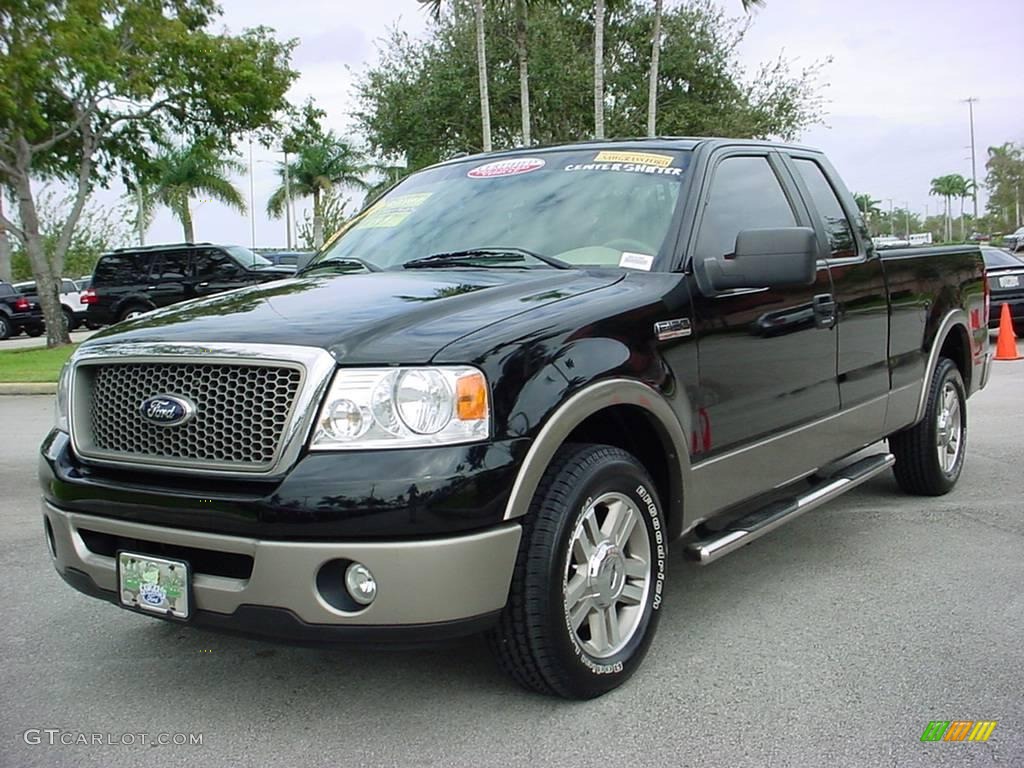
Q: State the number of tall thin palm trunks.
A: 4